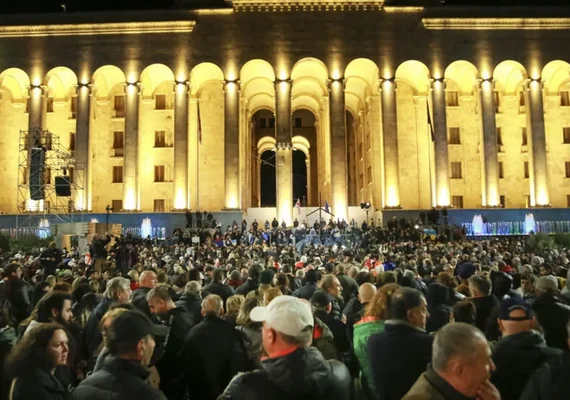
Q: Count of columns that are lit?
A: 11